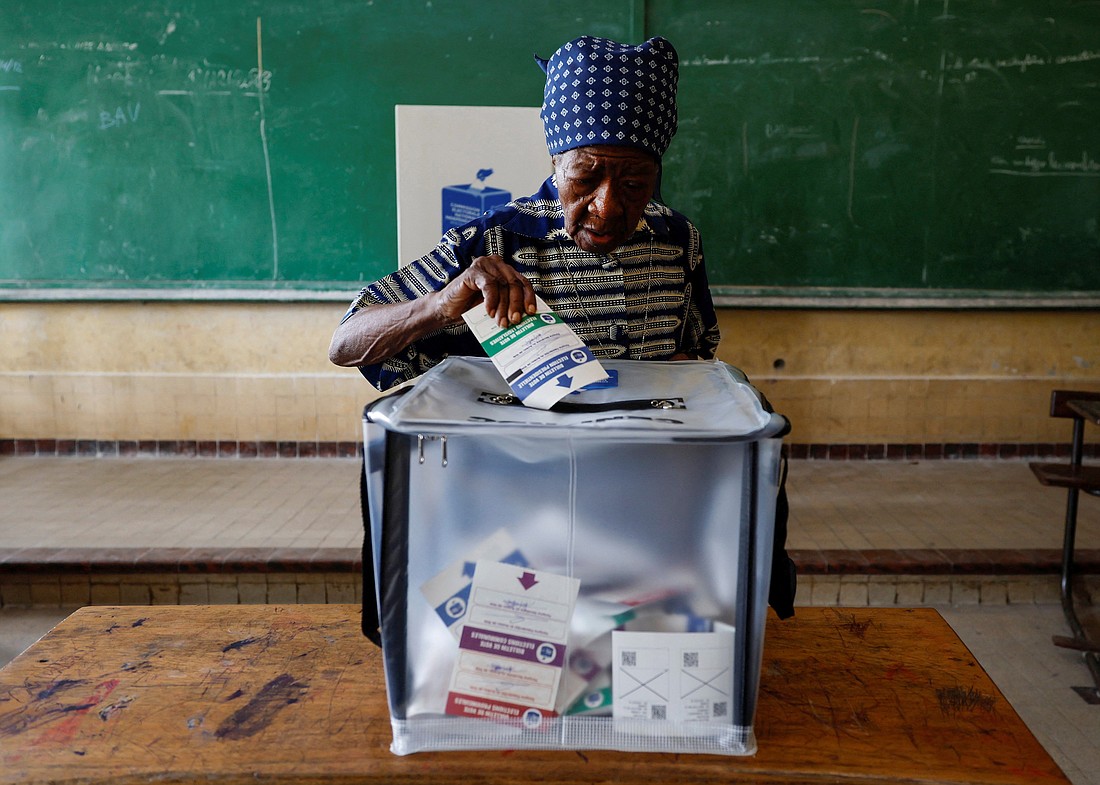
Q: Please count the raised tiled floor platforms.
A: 1